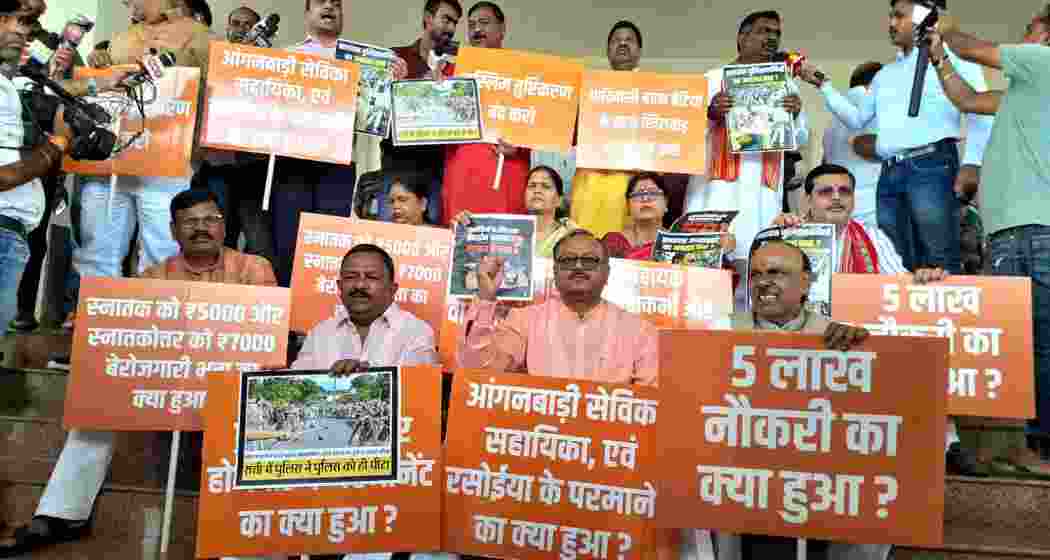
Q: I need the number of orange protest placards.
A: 11